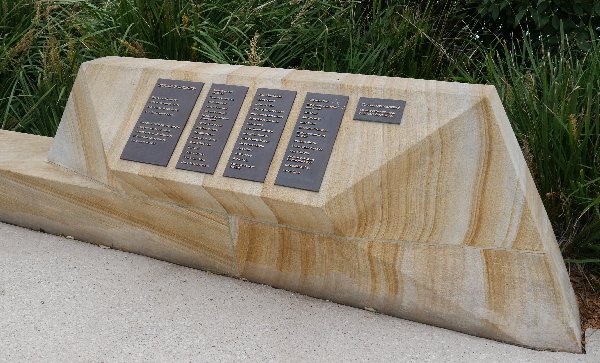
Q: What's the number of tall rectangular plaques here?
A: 4